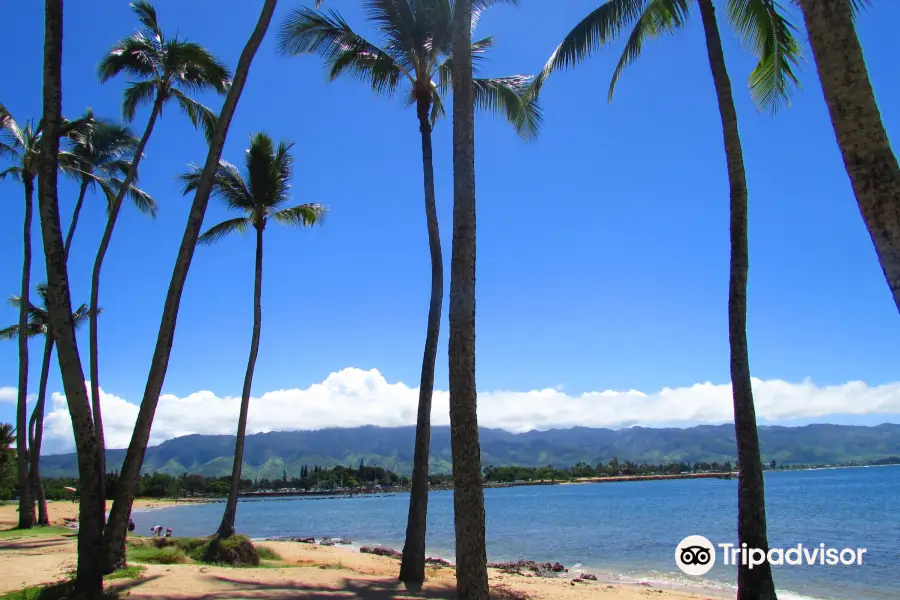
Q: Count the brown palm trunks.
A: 11